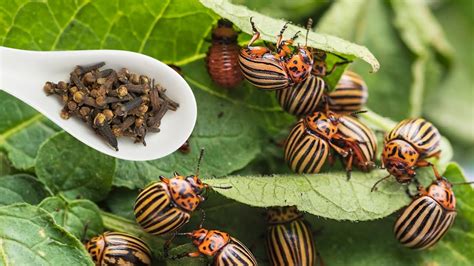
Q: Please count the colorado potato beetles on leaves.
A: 11